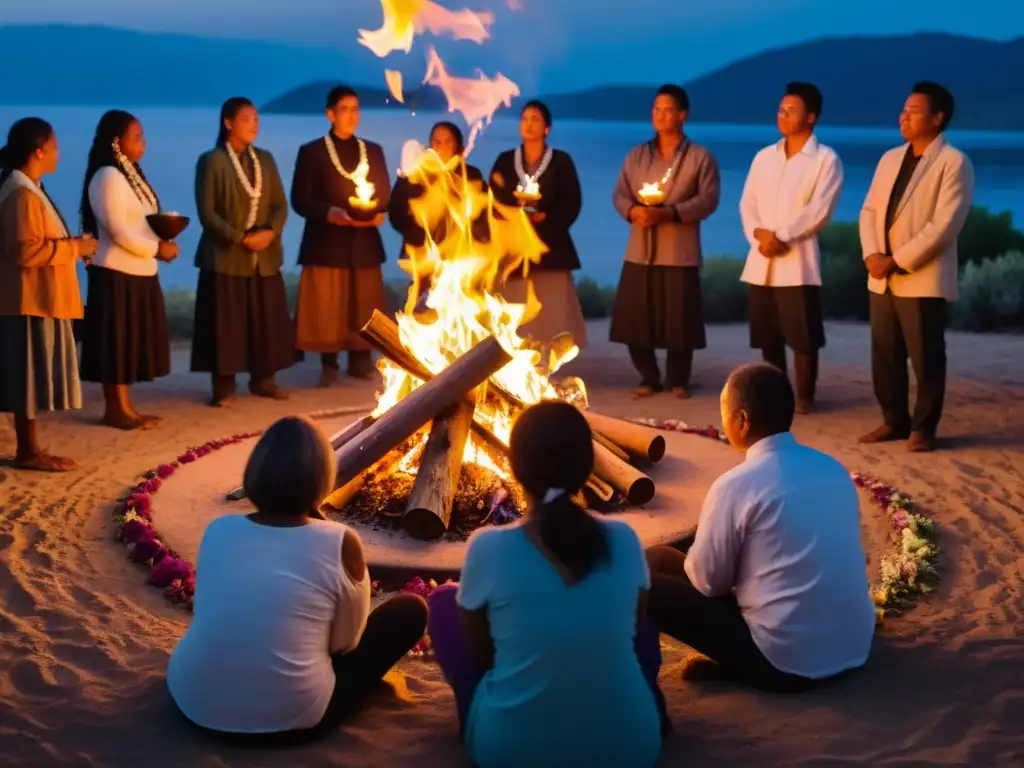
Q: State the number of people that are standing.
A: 9